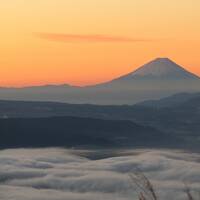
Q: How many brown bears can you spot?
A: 0